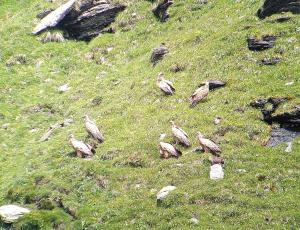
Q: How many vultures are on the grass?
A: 7